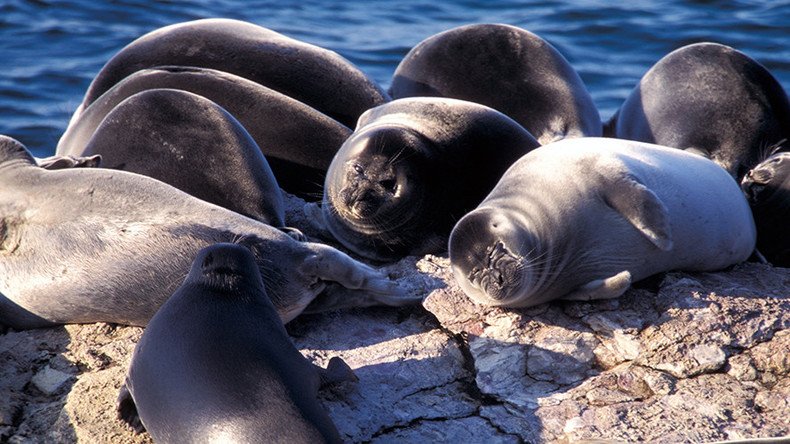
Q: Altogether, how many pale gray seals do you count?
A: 2